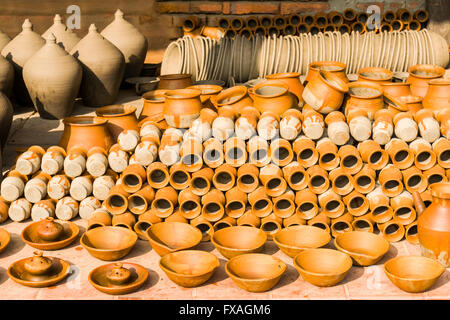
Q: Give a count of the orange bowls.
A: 9